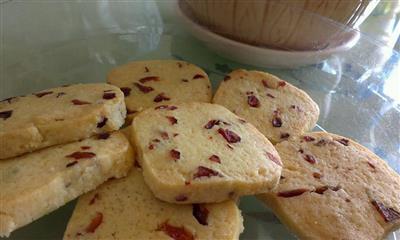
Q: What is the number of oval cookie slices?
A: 7